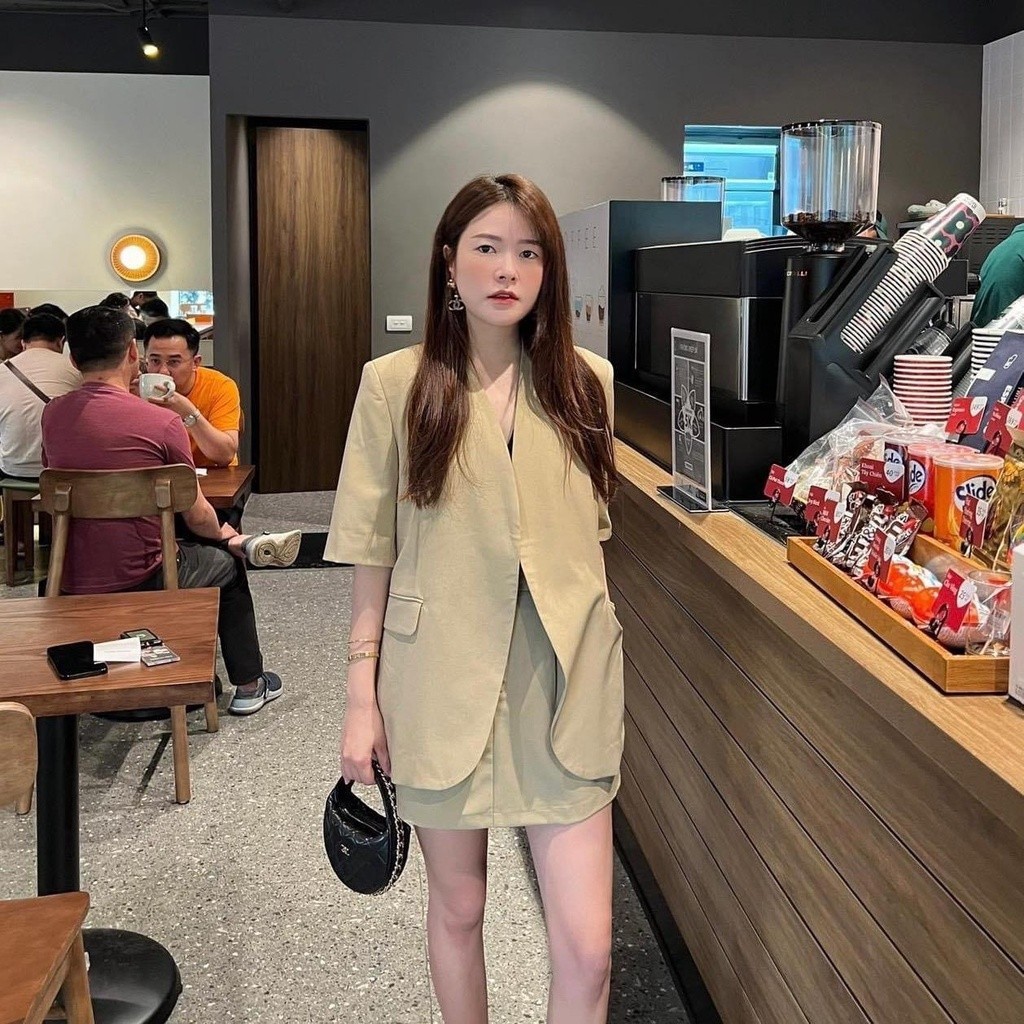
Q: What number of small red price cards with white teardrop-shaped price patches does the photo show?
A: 9